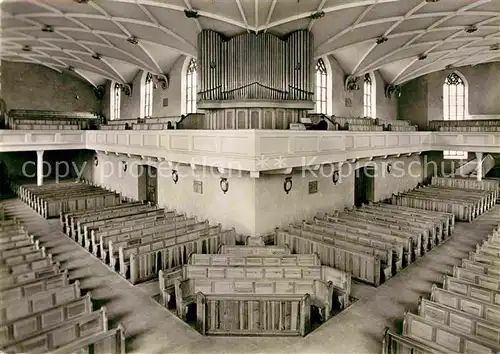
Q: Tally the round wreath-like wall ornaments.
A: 7